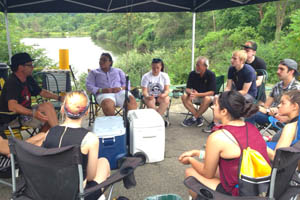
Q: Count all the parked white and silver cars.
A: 0